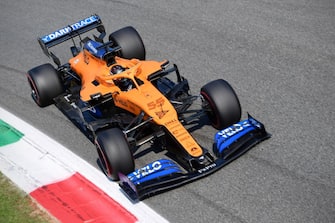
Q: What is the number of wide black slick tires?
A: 4